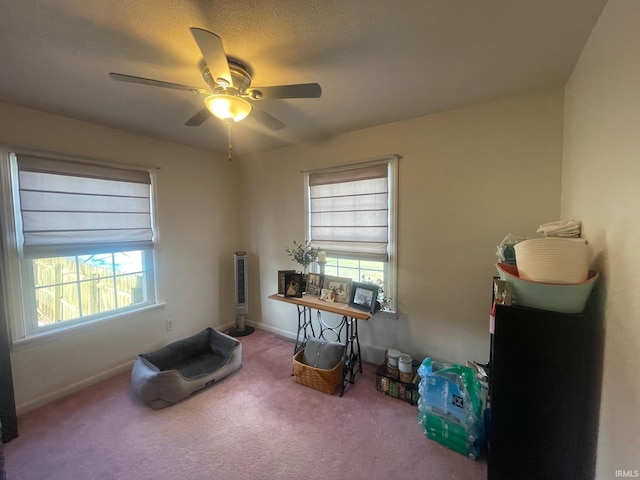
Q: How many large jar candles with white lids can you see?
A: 2